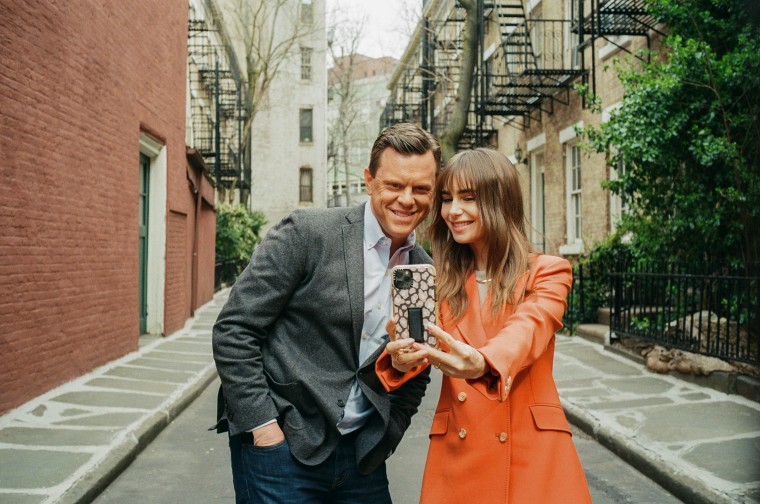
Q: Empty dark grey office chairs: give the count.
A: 0